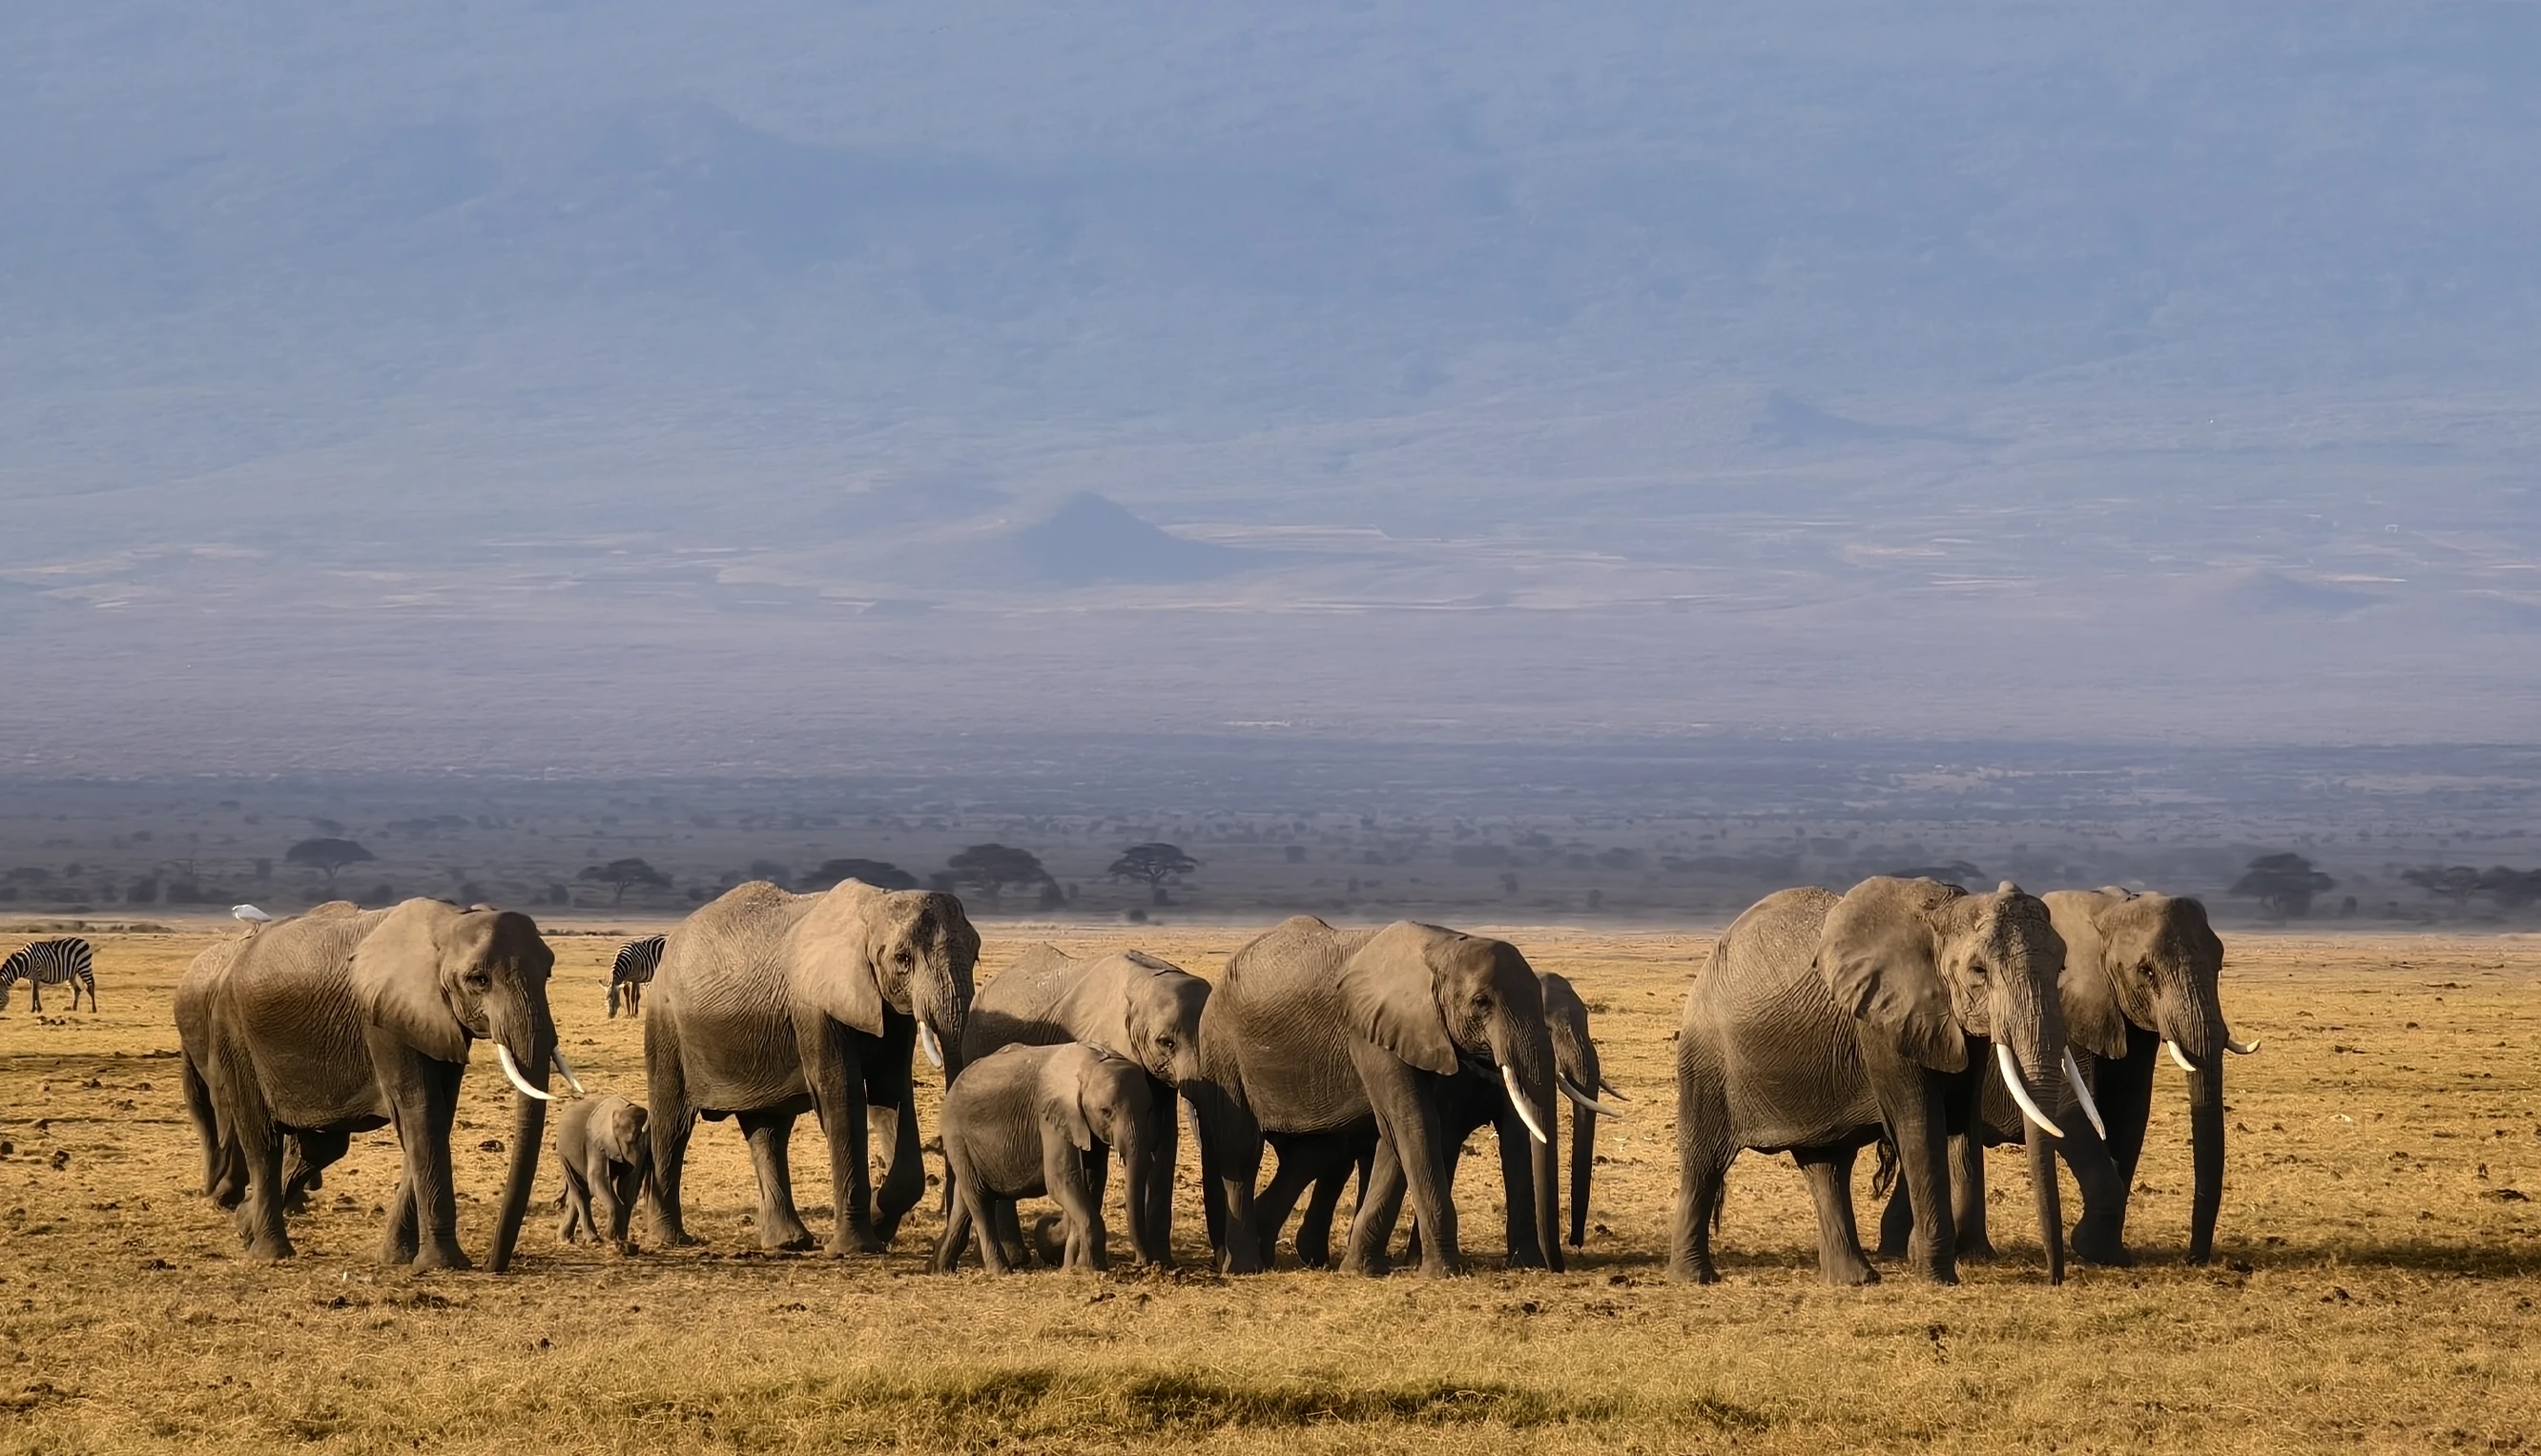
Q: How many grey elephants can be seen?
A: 10